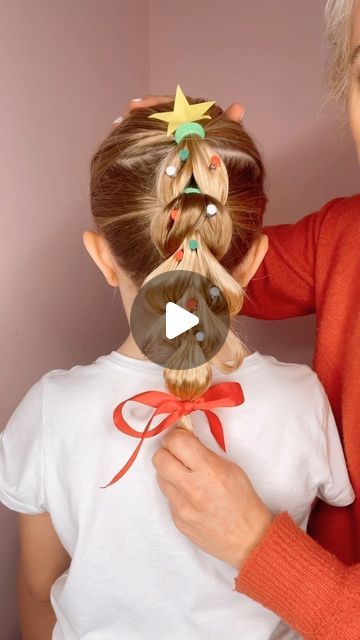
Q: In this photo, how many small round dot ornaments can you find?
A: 10